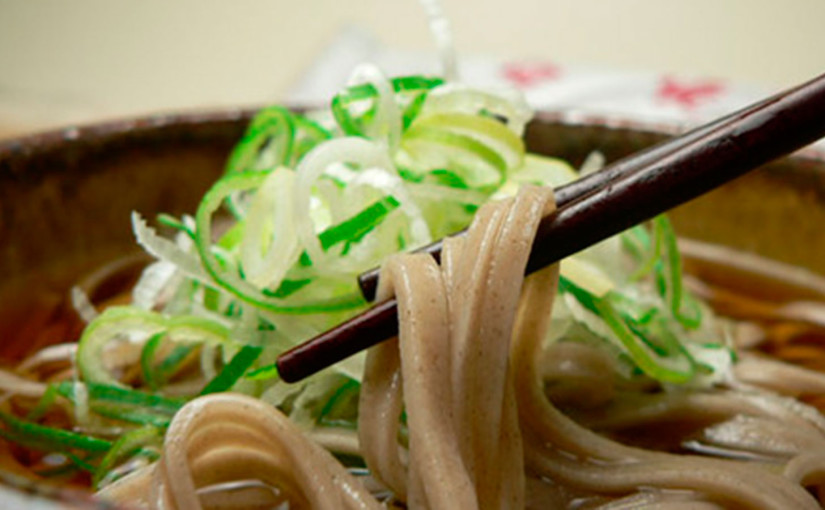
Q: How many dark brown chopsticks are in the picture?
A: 2